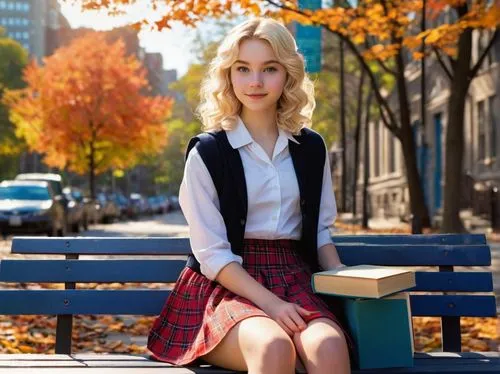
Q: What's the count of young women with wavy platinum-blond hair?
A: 1